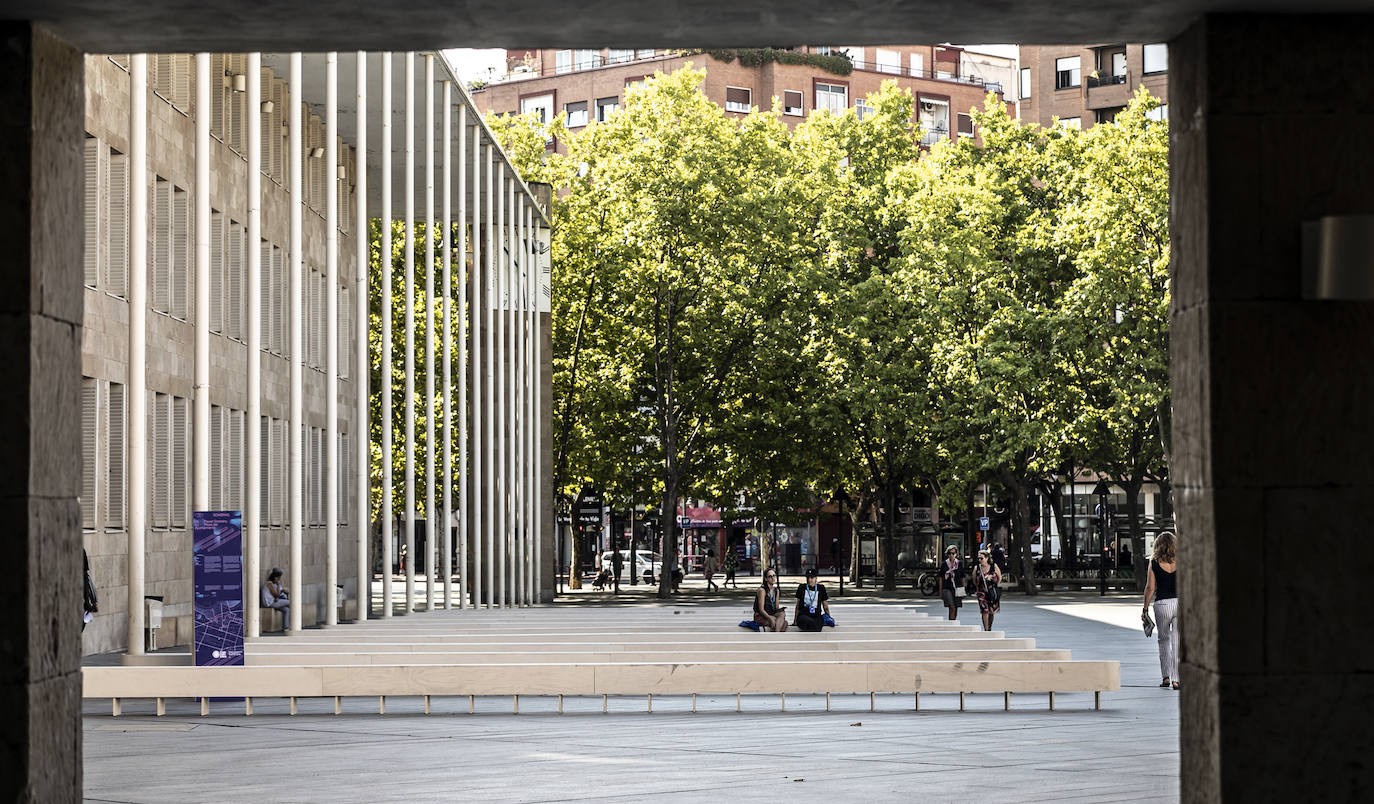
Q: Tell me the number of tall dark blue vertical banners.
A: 1